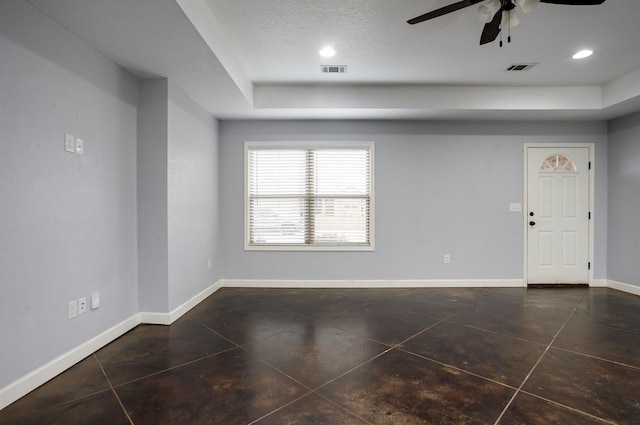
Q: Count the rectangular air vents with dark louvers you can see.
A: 2